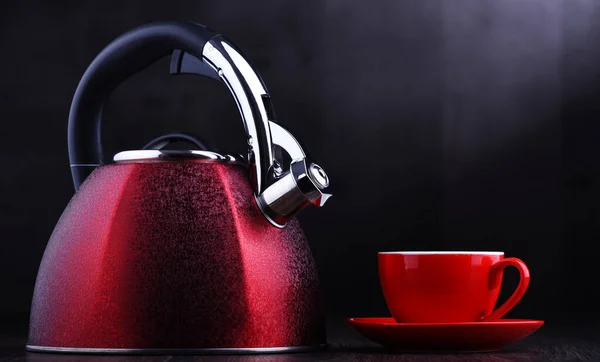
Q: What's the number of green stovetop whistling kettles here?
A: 0